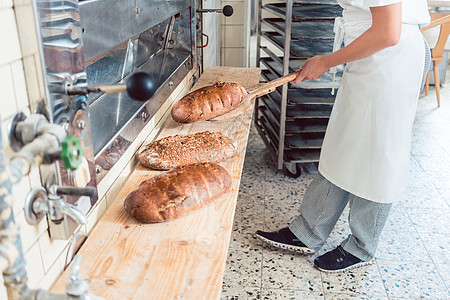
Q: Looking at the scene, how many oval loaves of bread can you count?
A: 3